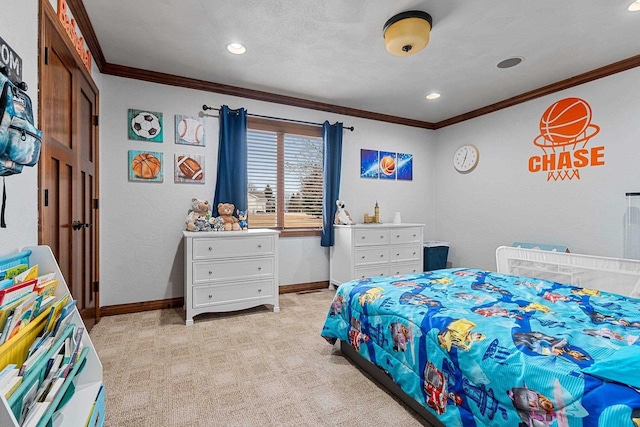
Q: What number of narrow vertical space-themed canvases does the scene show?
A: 3